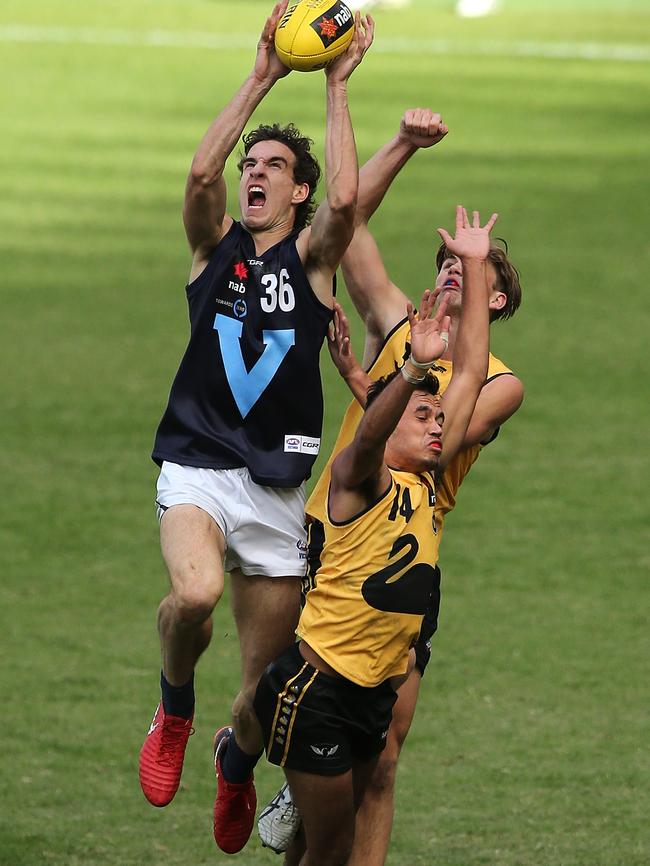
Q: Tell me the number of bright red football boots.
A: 2